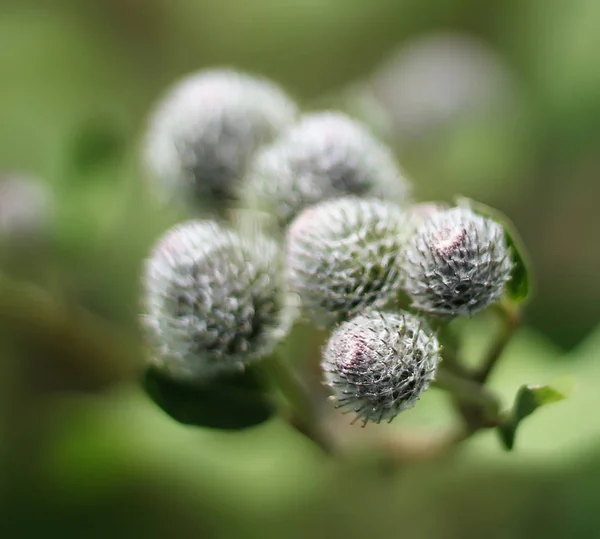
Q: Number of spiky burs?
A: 6